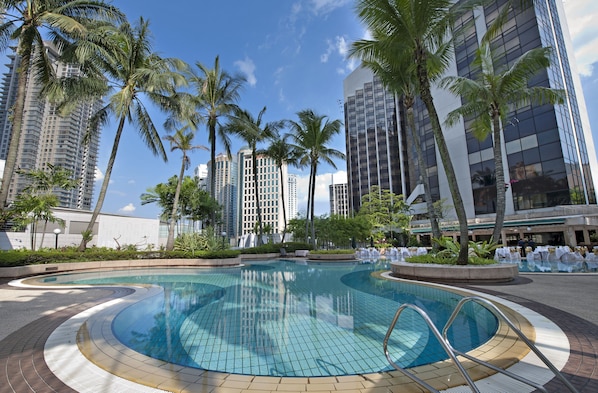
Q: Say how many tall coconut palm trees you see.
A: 11